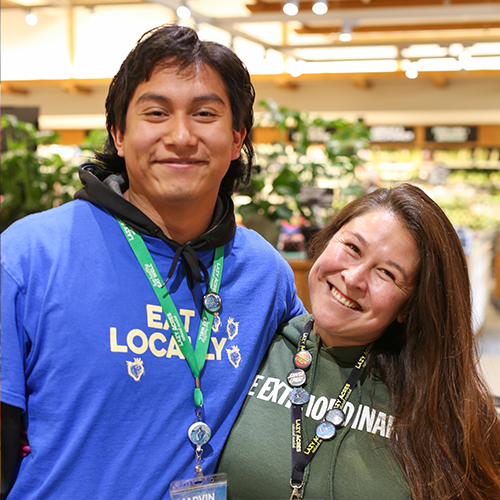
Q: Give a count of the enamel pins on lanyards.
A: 6